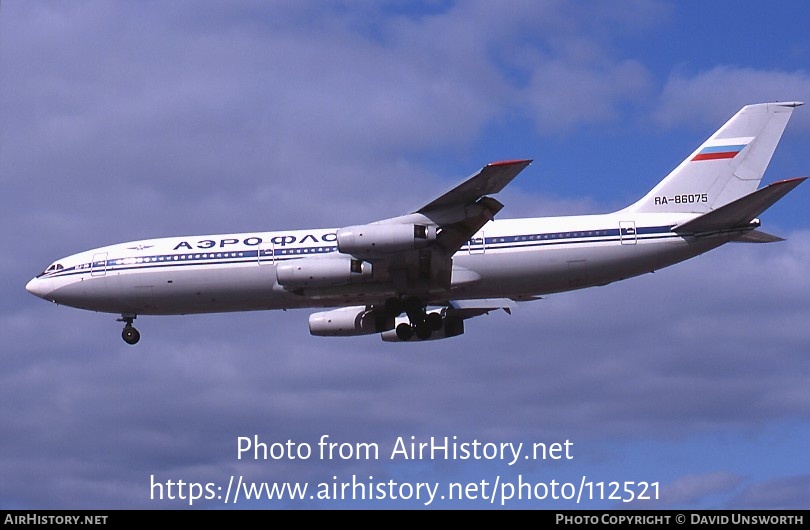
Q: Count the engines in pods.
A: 4